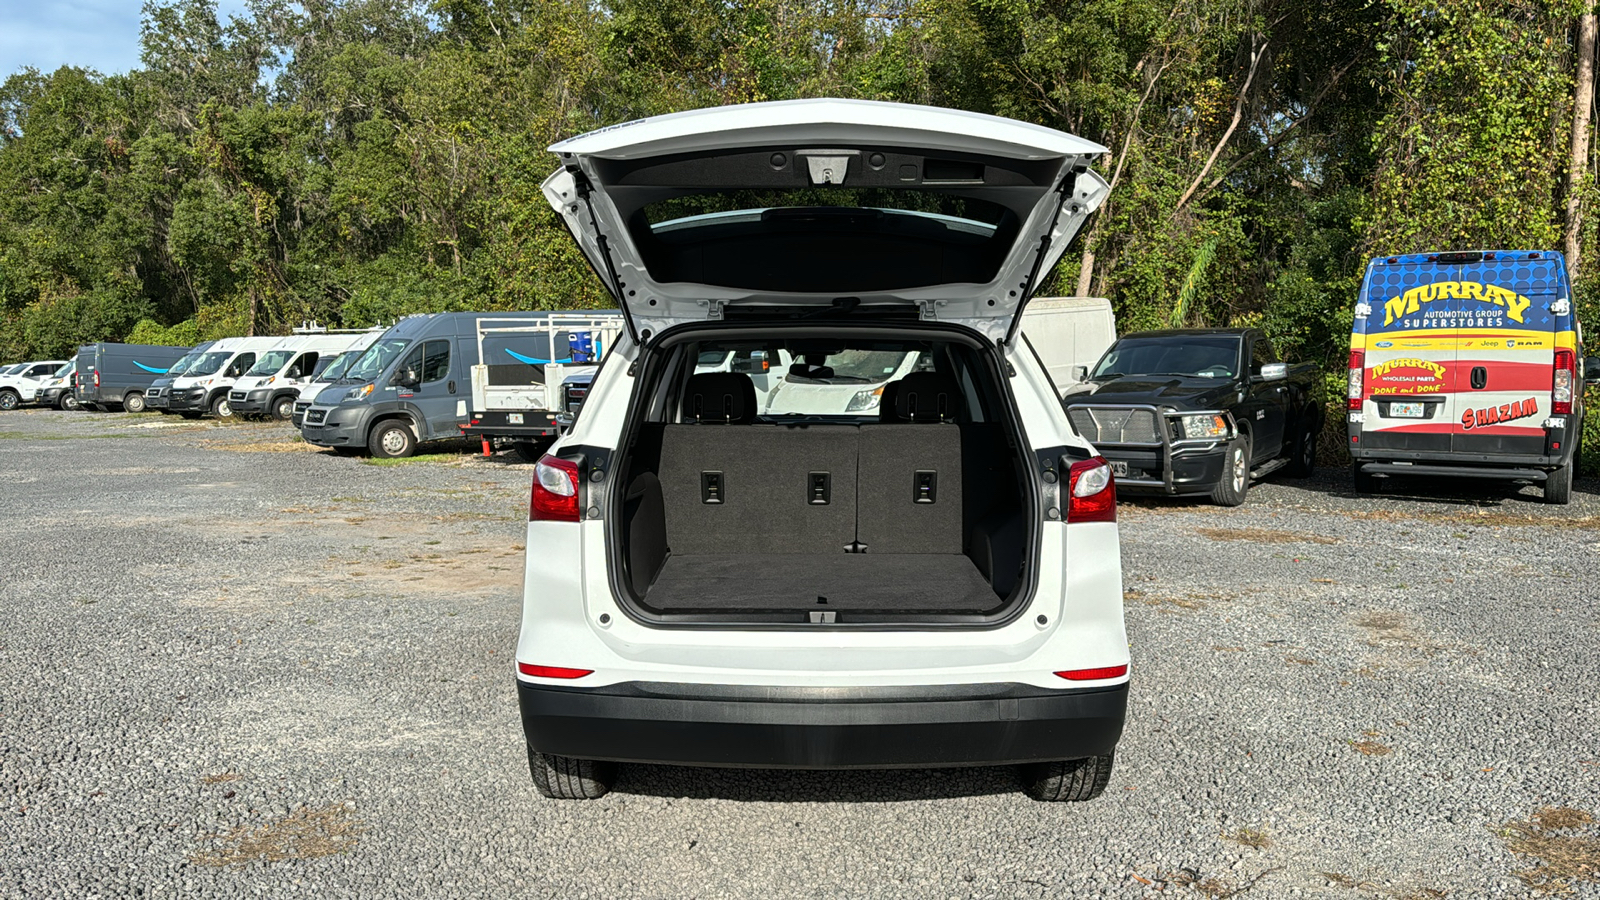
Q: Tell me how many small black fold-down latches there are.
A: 3